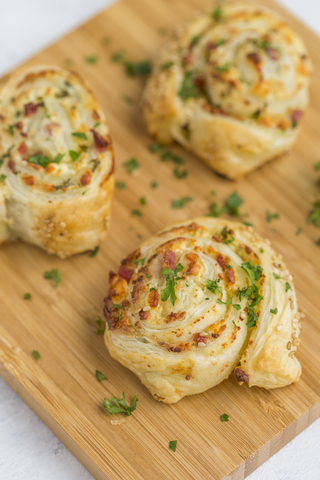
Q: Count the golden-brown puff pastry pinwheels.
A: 3